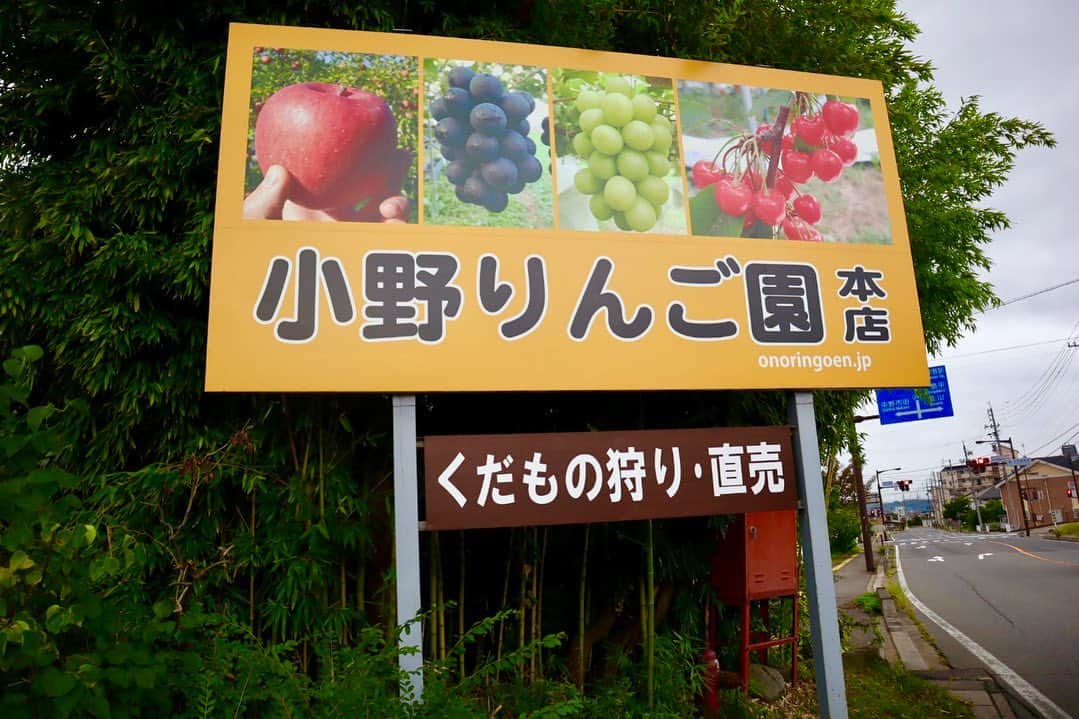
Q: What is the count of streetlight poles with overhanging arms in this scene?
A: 2